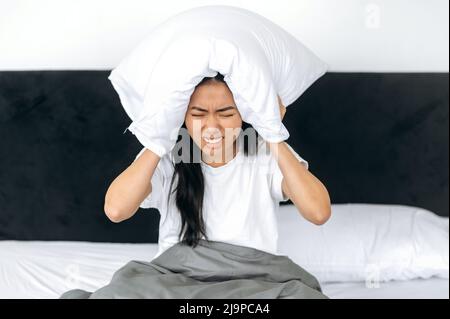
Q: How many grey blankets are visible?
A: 1